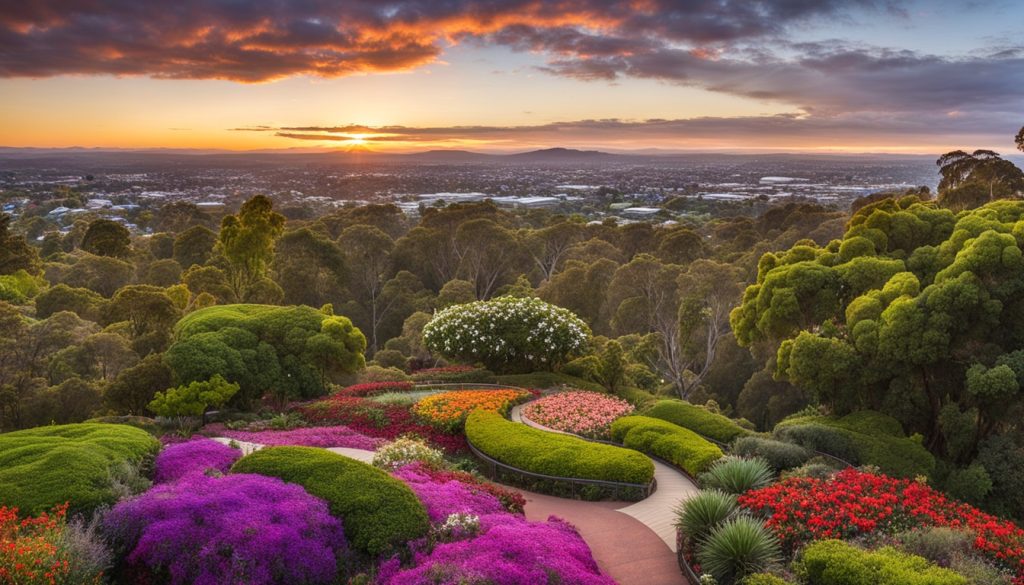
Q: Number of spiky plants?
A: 3